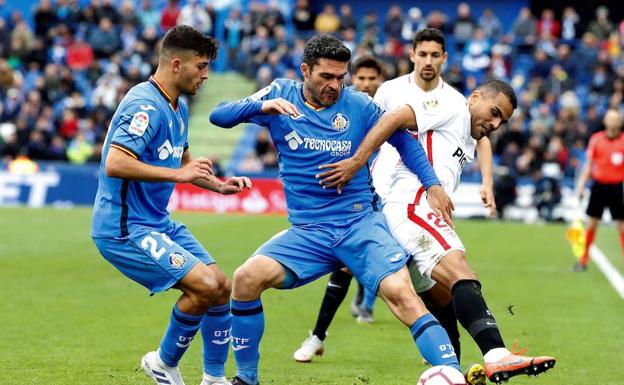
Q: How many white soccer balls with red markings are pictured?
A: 1